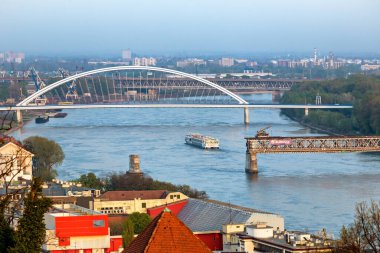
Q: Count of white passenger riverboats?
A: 1